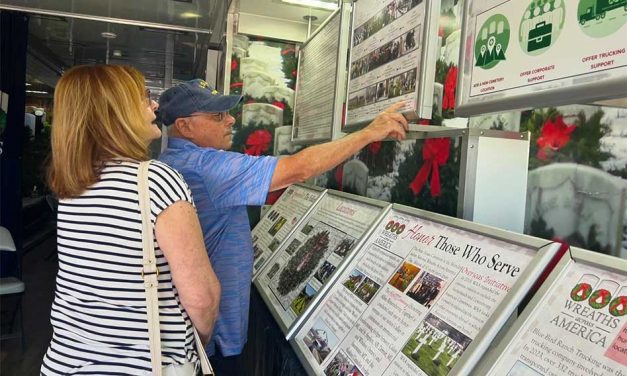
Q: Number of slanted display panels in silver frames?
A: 4